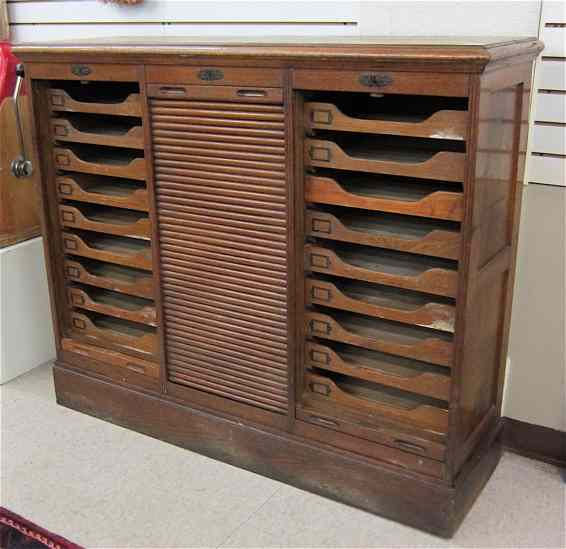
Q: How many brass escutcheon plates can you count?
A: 3